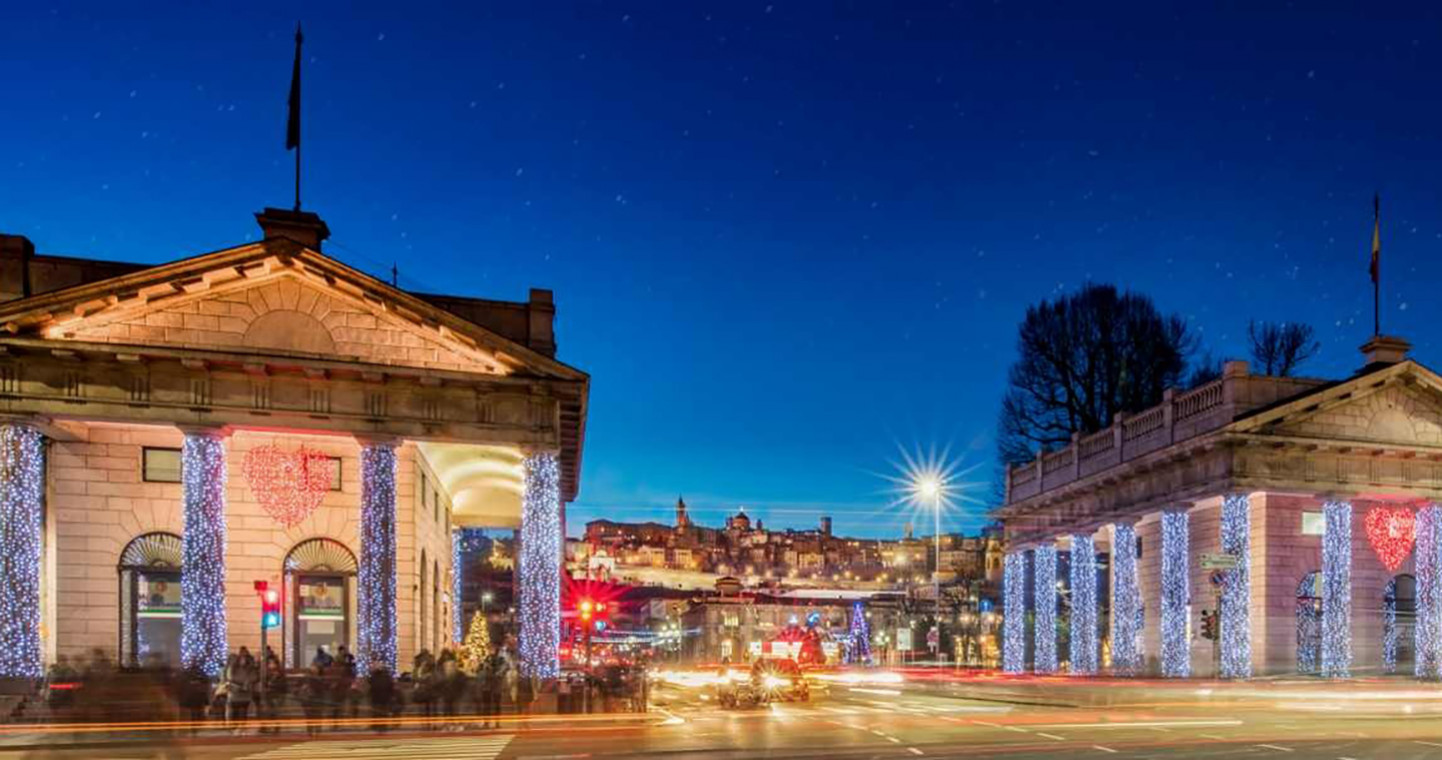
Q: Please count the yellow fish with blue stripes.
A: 0